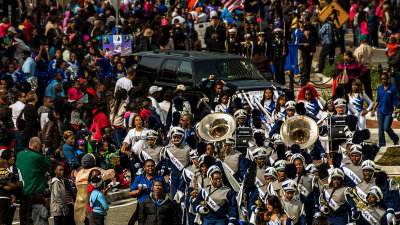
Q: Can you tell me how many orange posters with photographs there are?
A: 0